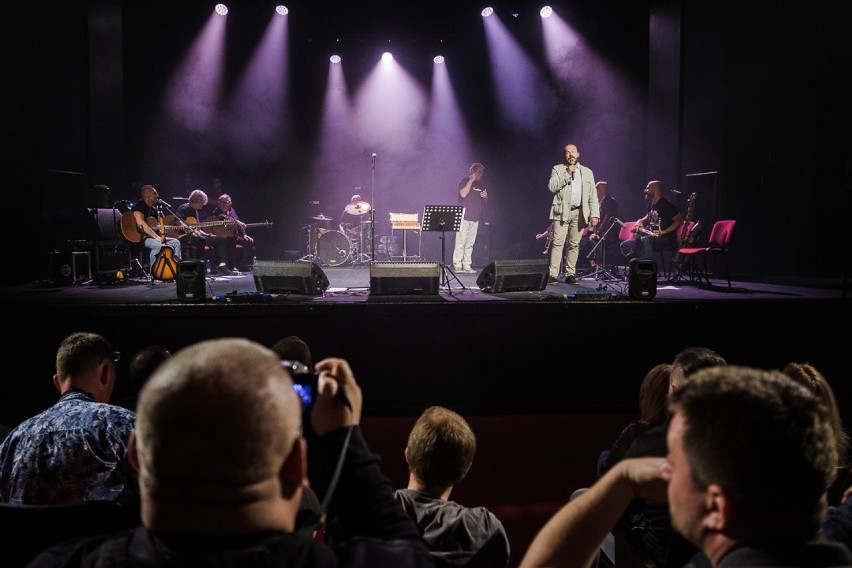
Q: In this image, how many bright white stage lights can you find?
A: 7